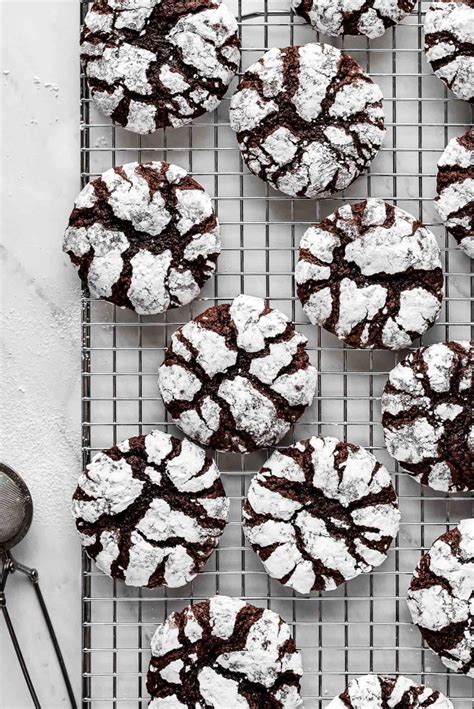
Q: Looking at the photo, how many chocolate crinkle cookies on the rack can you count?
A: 14